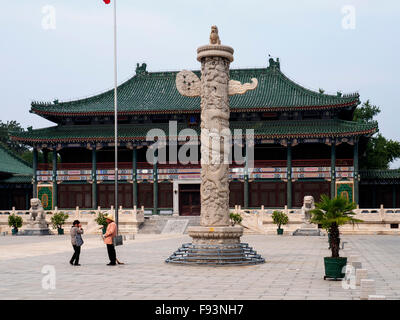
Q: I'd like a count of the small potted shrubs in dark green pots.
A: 5